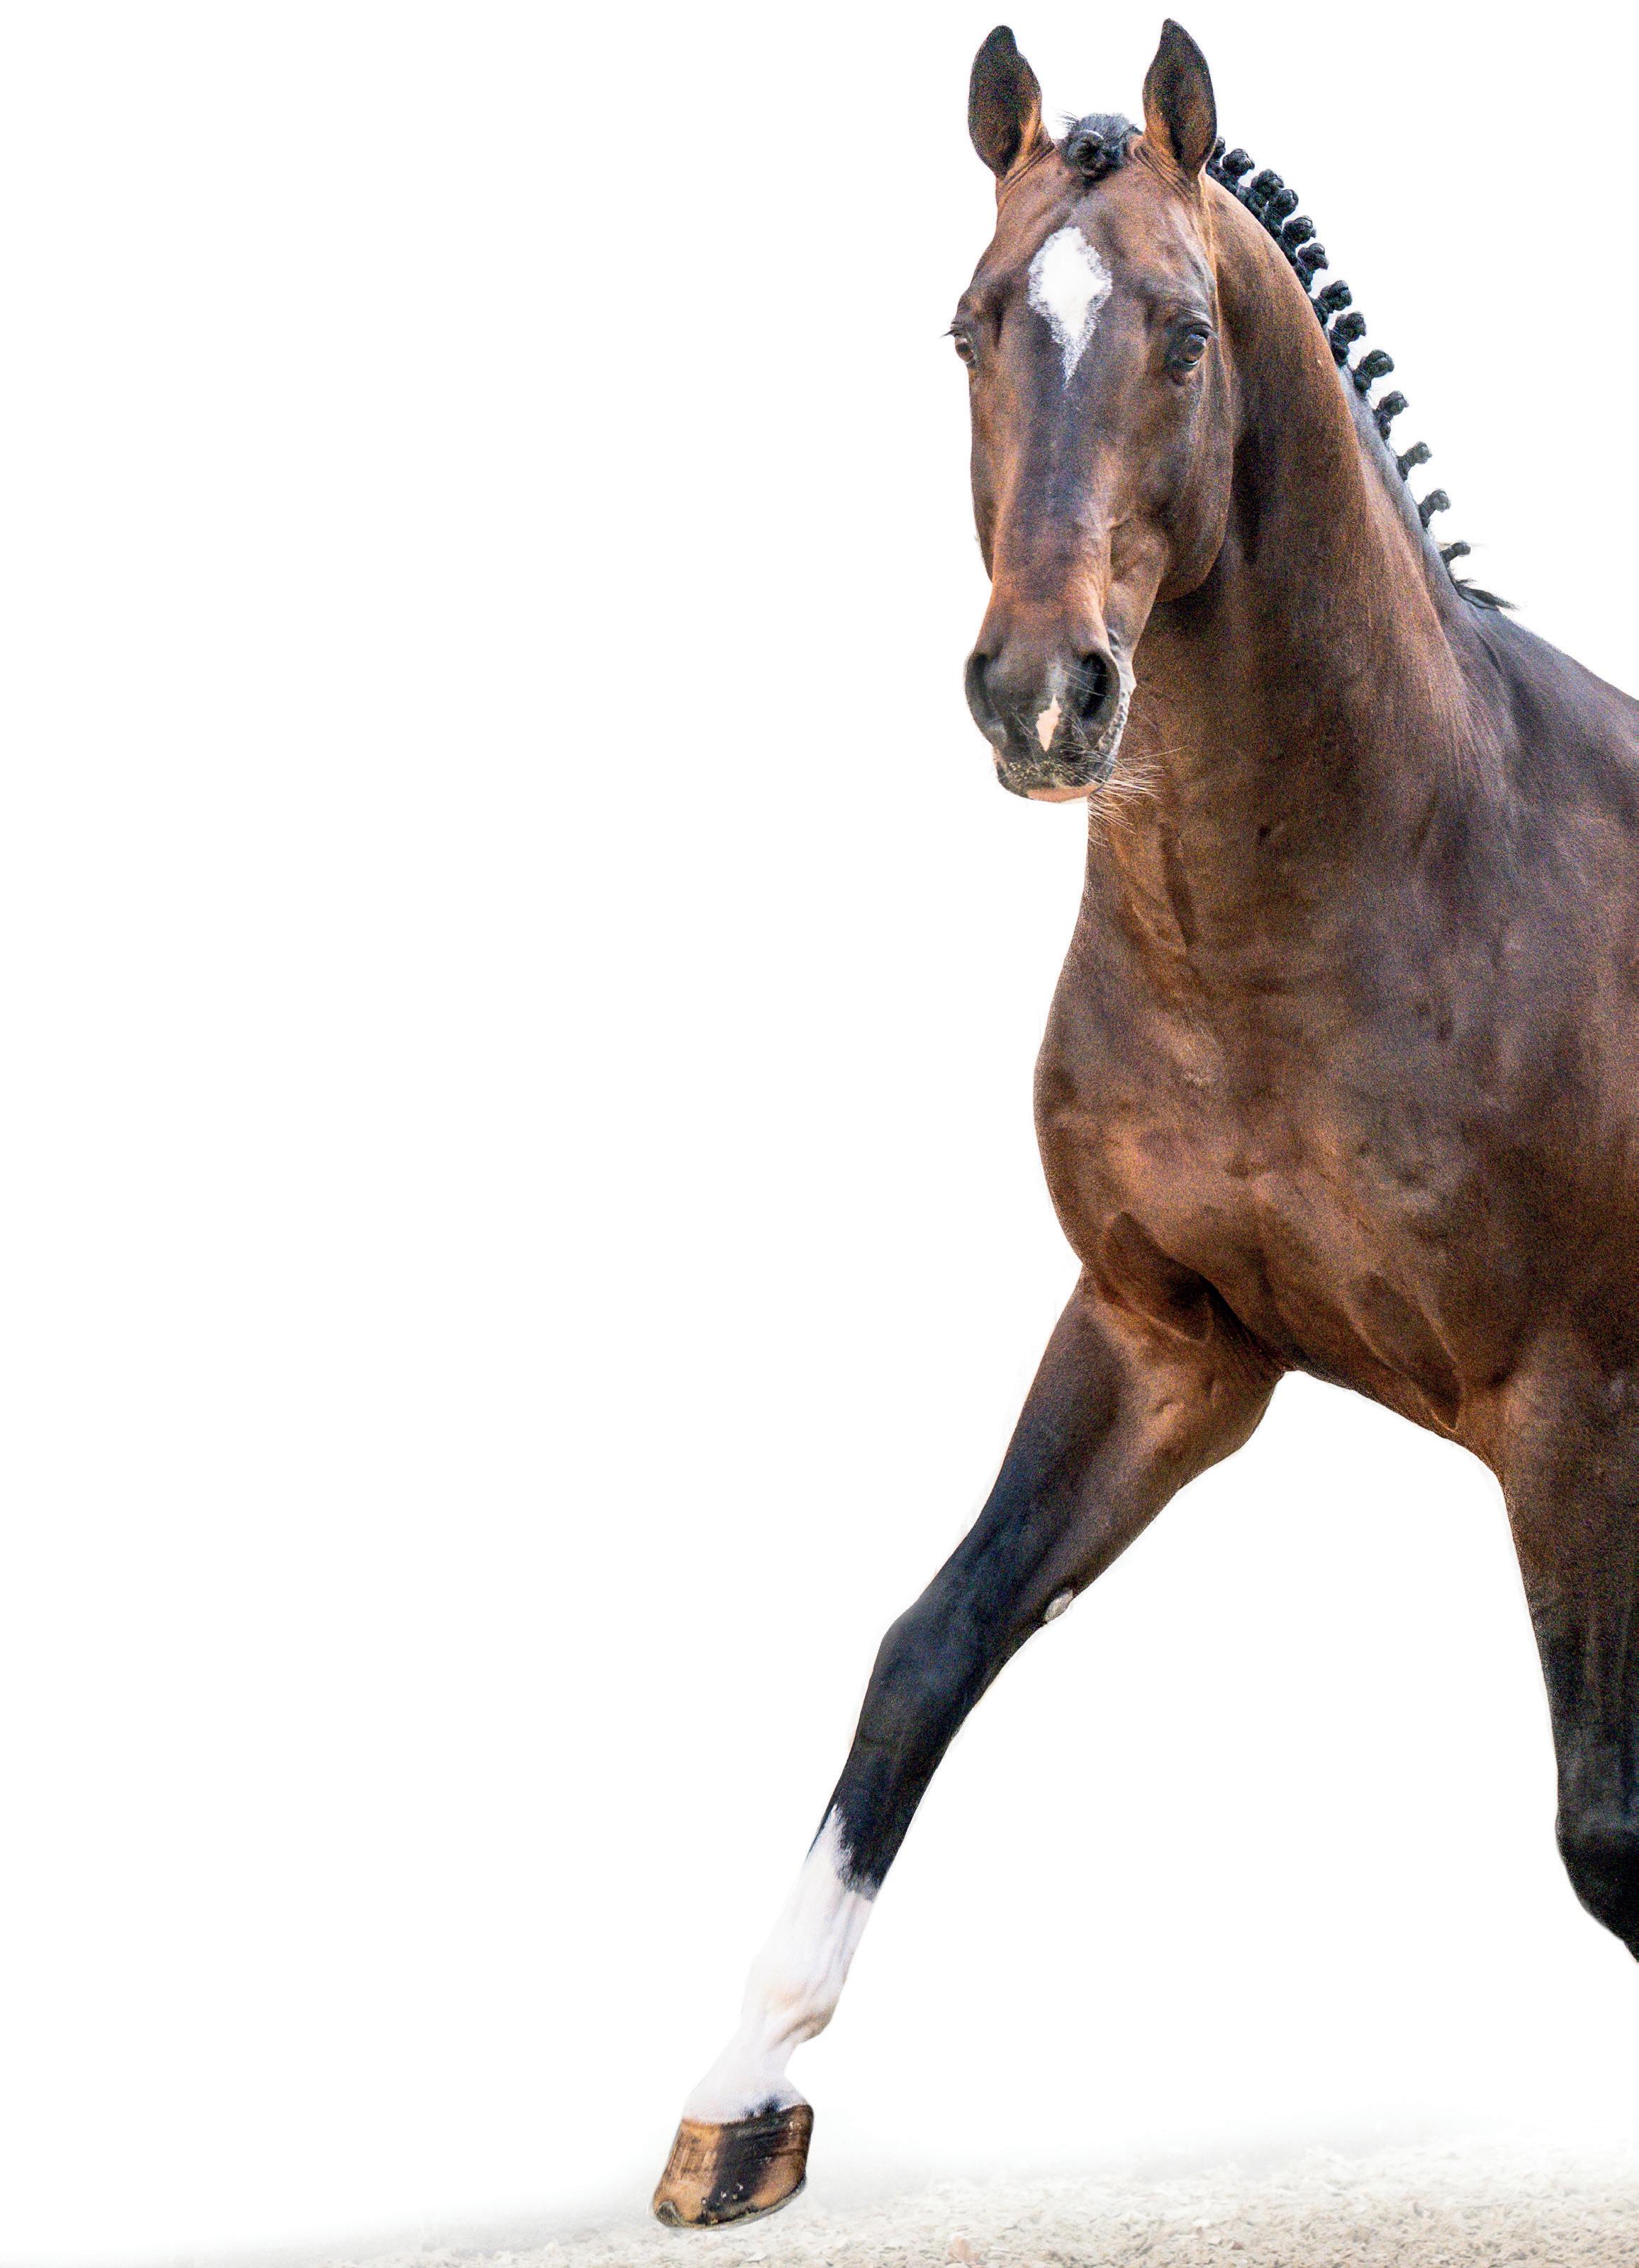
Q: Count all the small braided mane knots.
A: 13